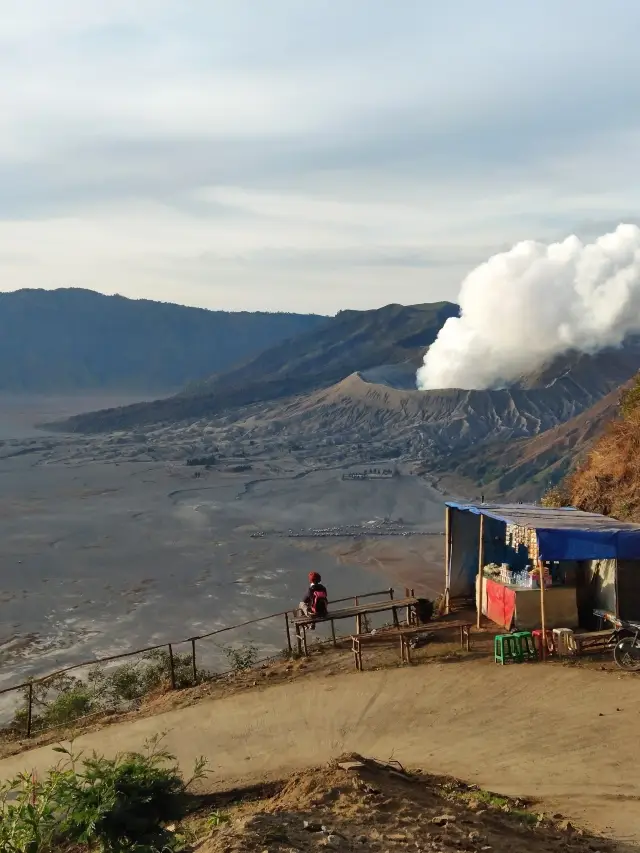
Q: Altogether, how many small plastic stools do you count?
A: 4